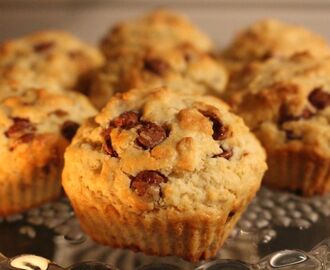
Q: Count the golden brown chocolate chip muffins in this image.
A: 7